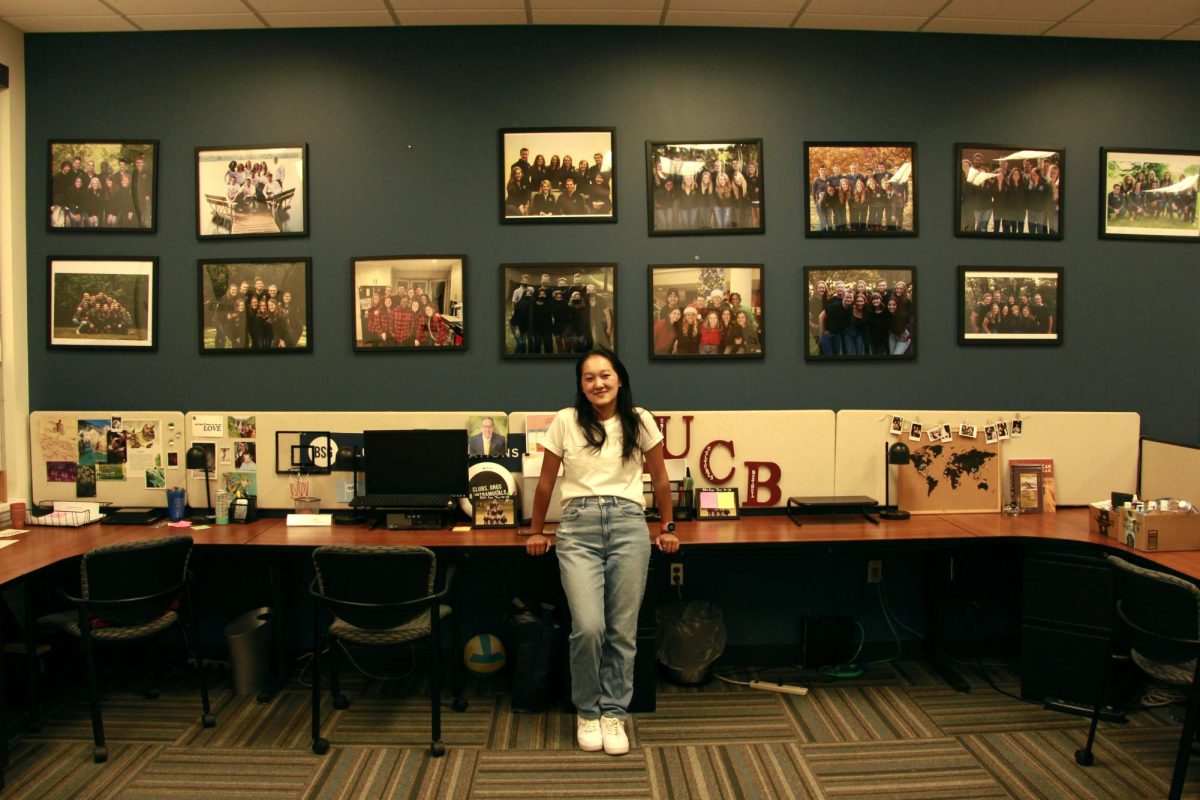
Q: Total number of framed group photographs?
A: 14